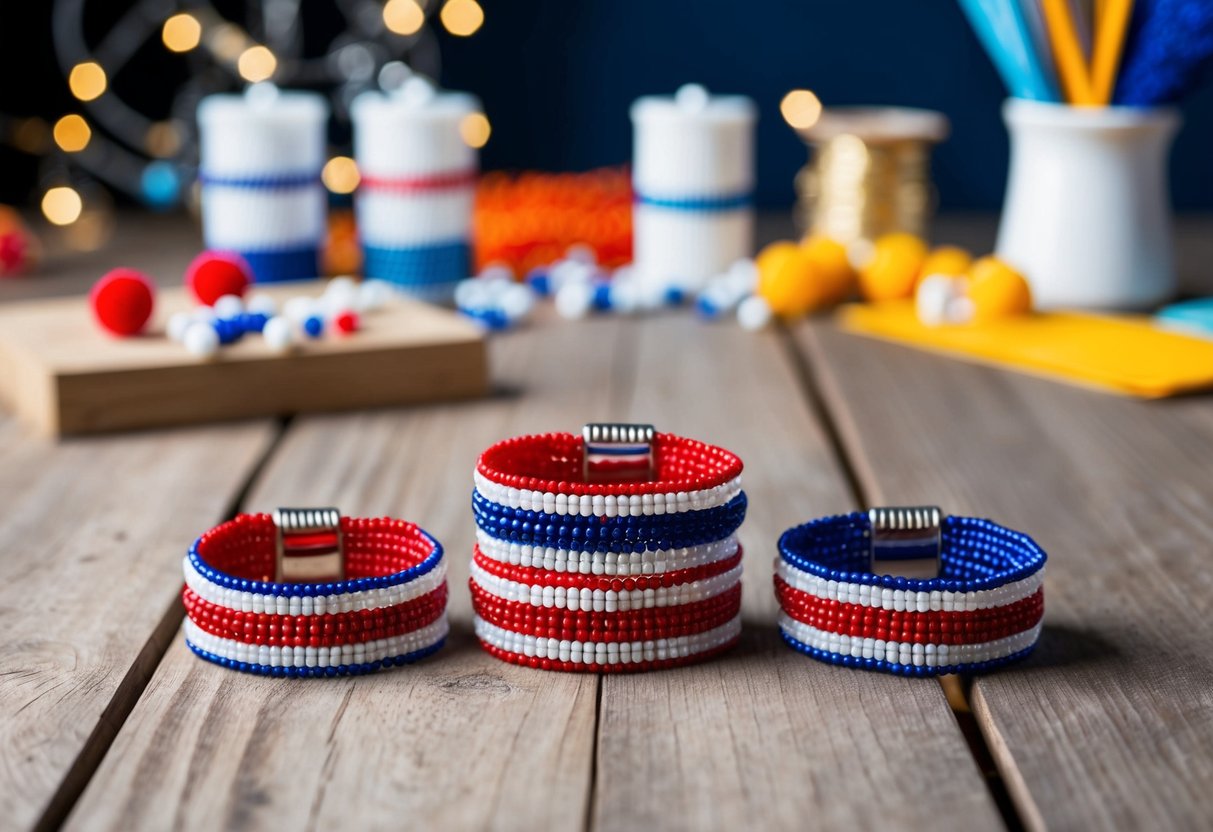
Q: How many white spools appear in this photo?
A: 3